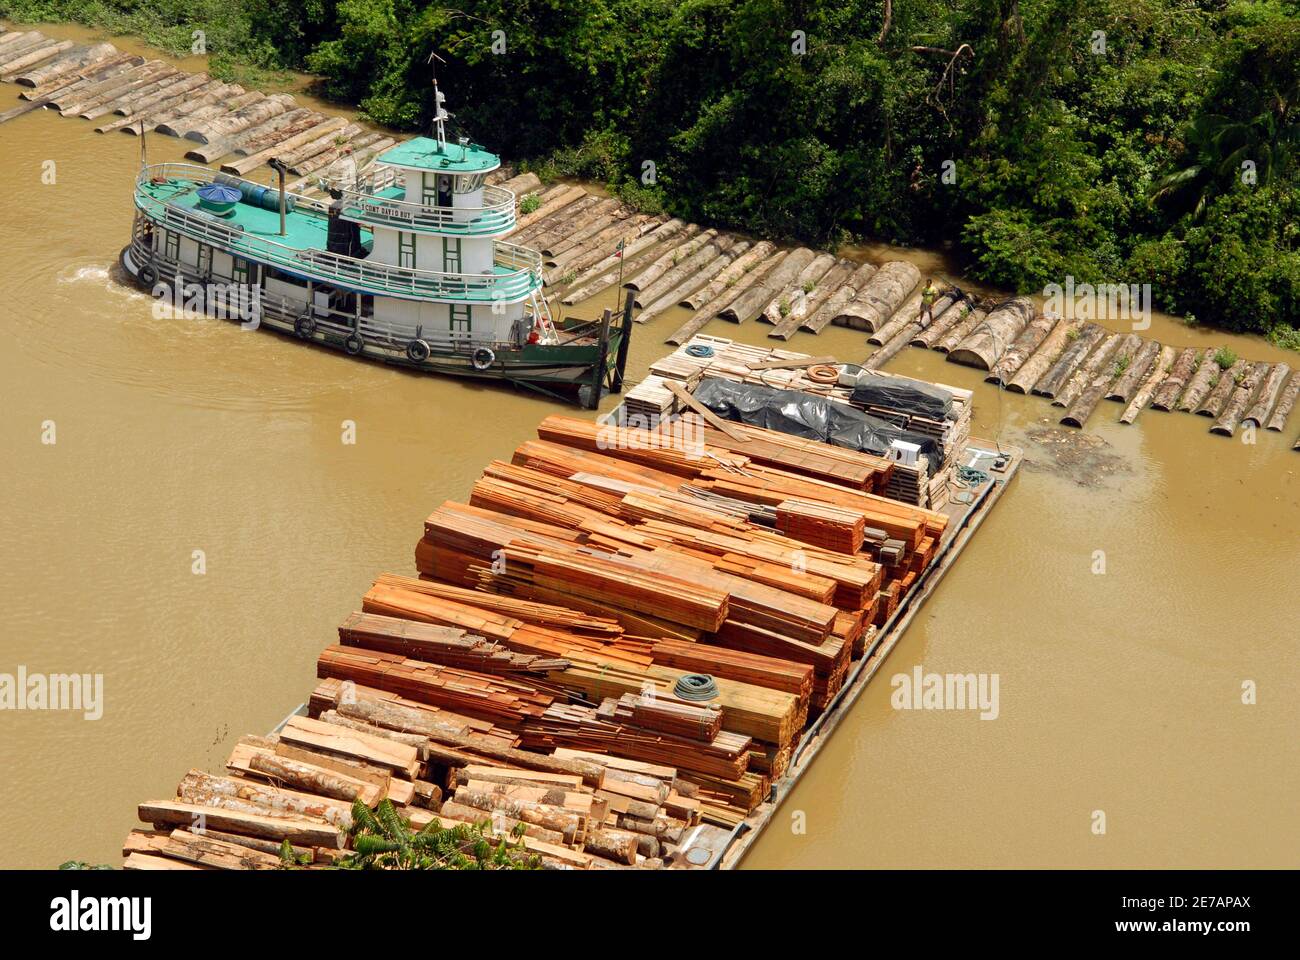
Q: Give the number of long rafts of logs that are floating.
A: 1